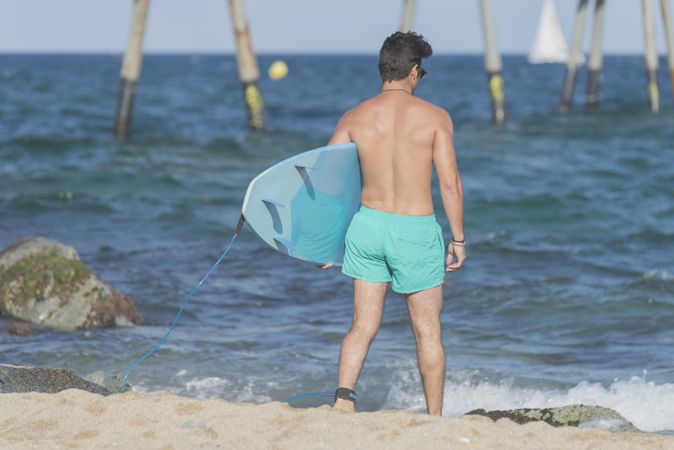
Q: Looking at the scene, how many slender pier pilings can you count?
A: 8